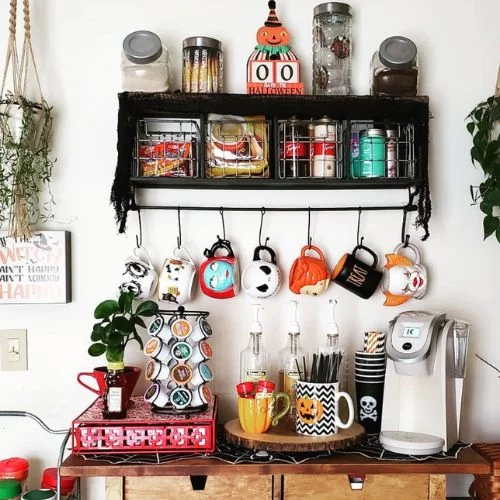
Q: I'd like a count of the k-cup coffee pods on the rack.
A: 12